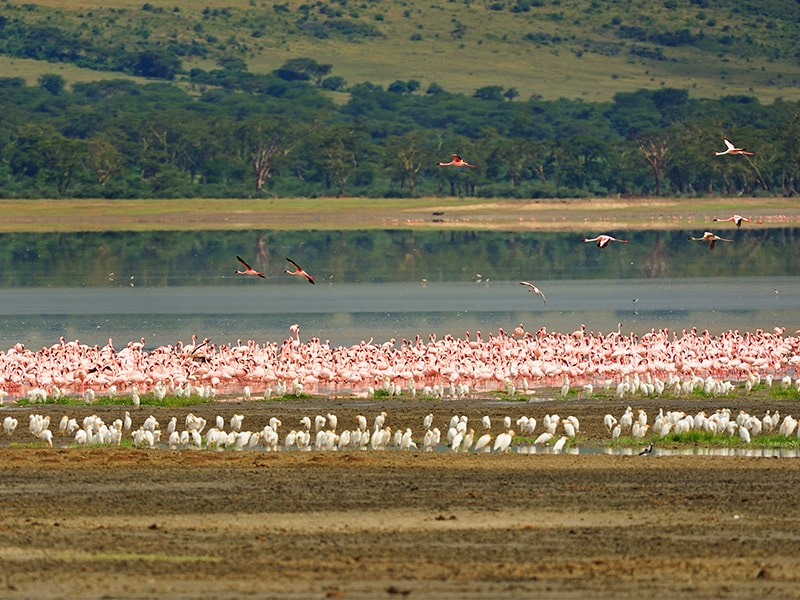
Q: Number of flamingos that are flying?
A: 8